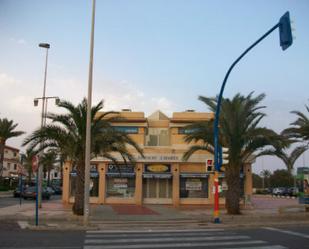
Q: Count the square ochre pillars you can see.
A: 6